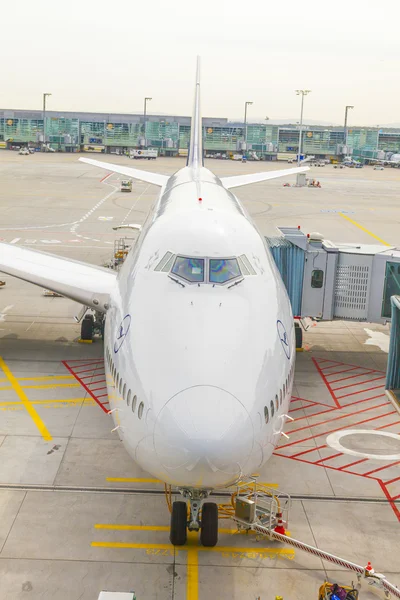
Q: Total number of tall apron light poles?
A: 5